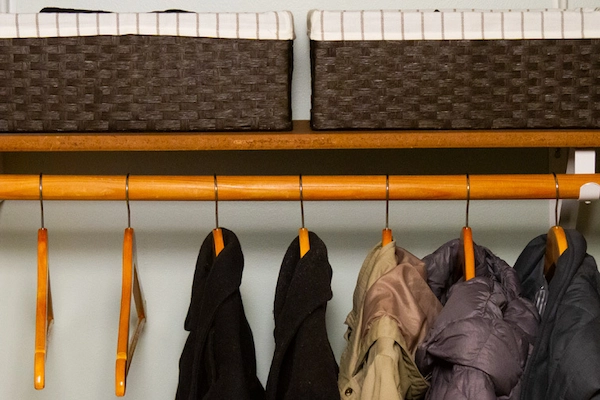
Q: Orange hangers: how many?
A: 7